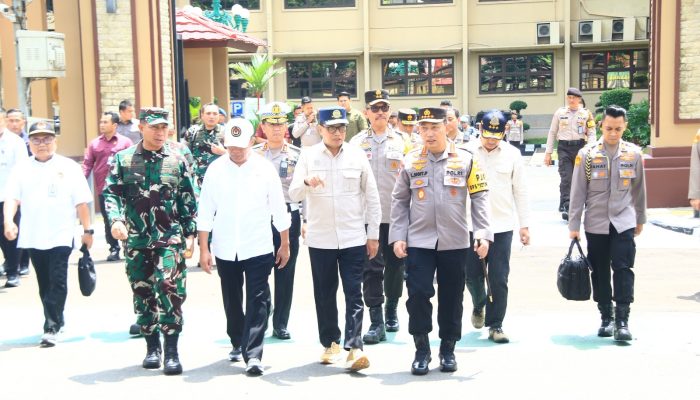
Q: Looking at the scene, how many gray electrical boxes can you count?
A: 1